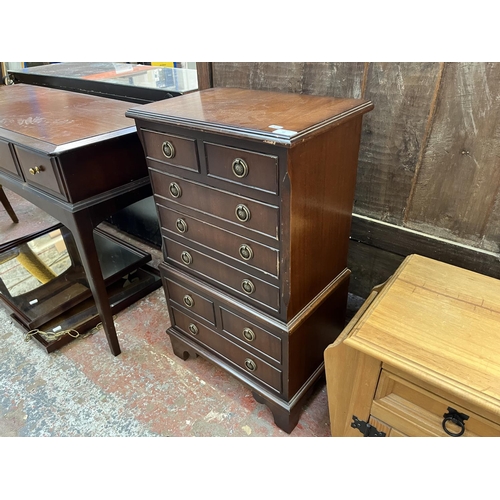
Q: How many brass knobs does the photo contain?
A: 13